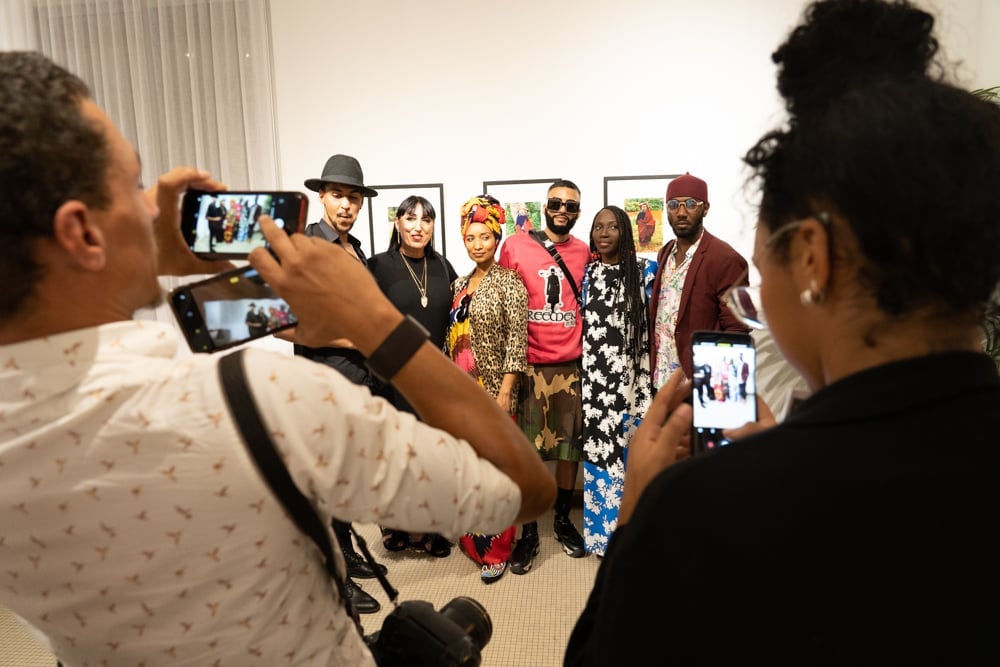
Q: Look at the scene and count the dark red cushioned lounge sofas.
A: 0